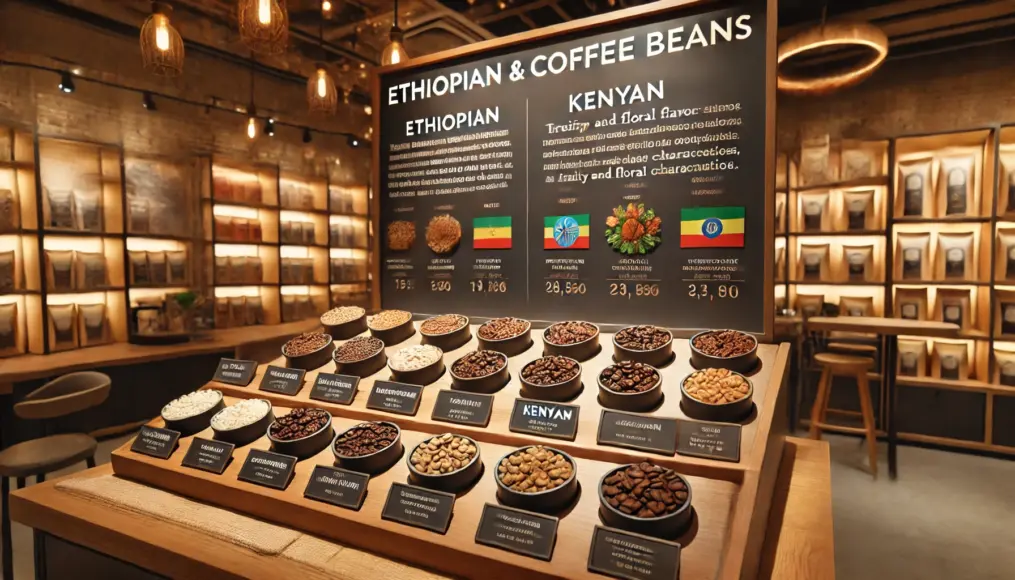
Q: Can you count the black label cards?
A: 15